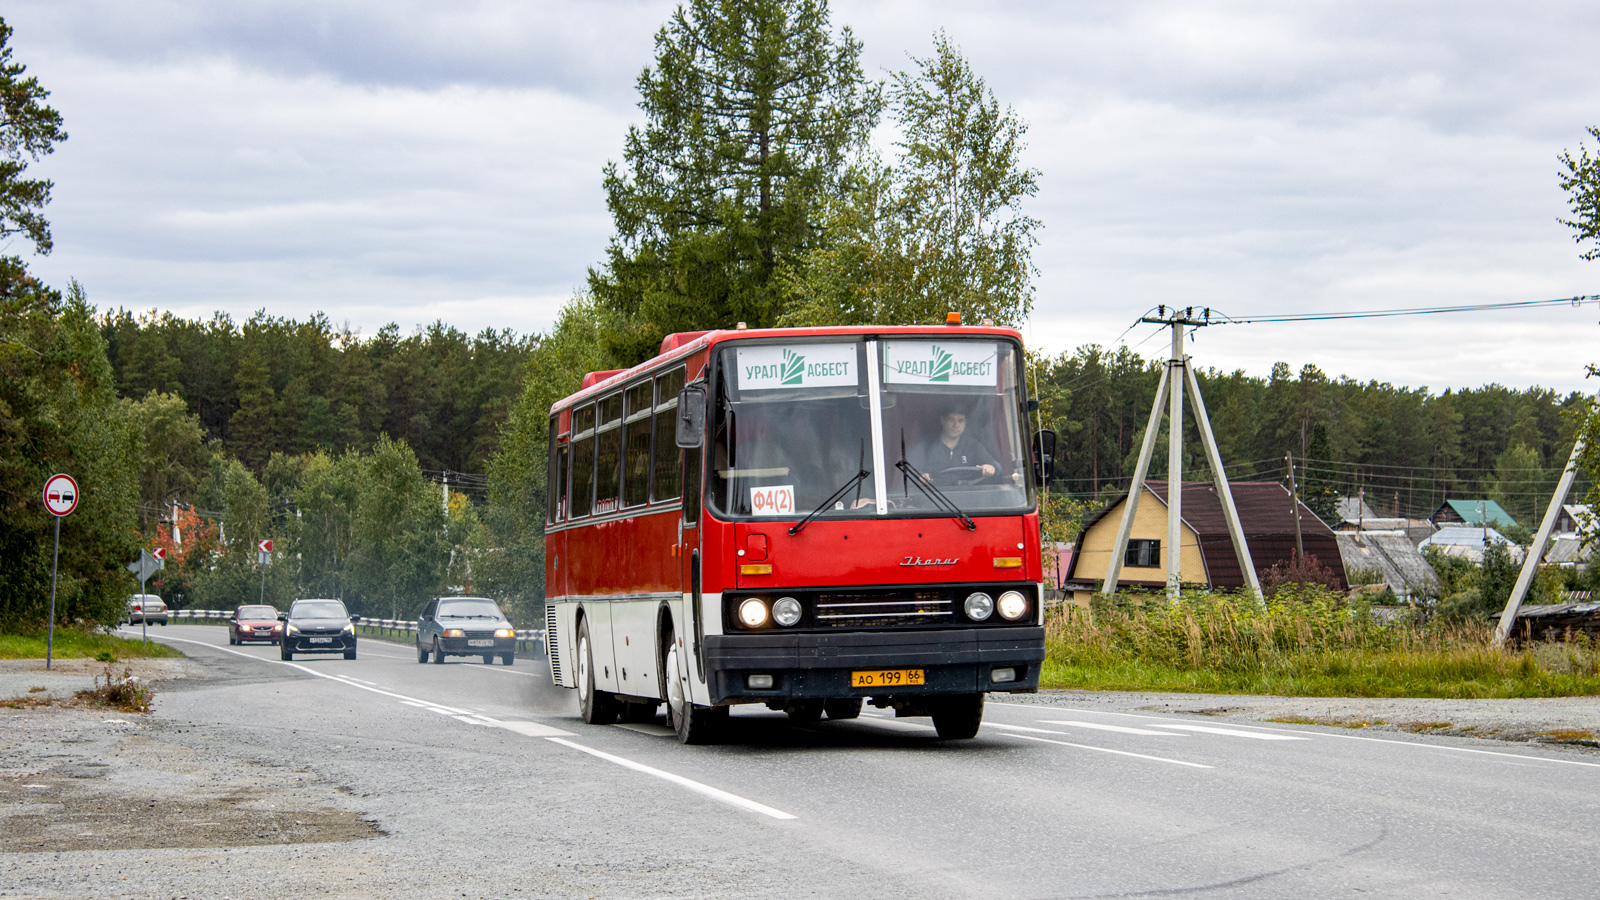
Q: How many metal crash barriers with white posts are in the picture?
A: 1